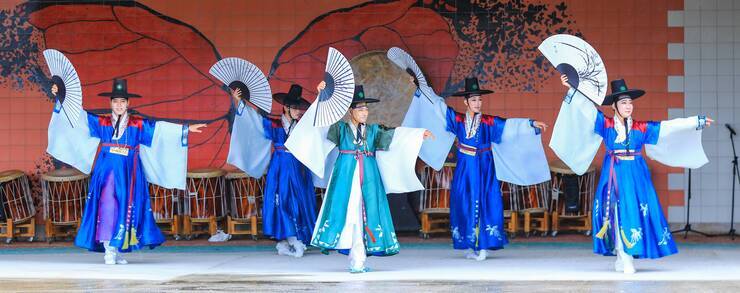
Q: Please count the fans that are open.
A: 5